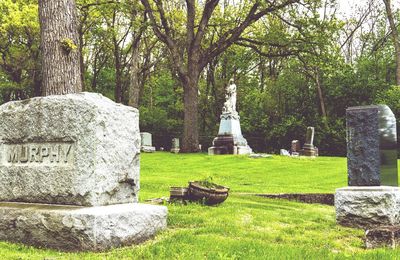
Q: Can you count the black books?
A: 0